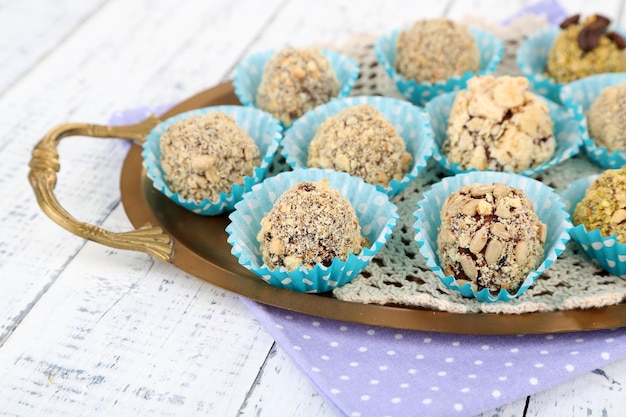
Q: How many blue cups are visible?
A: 10